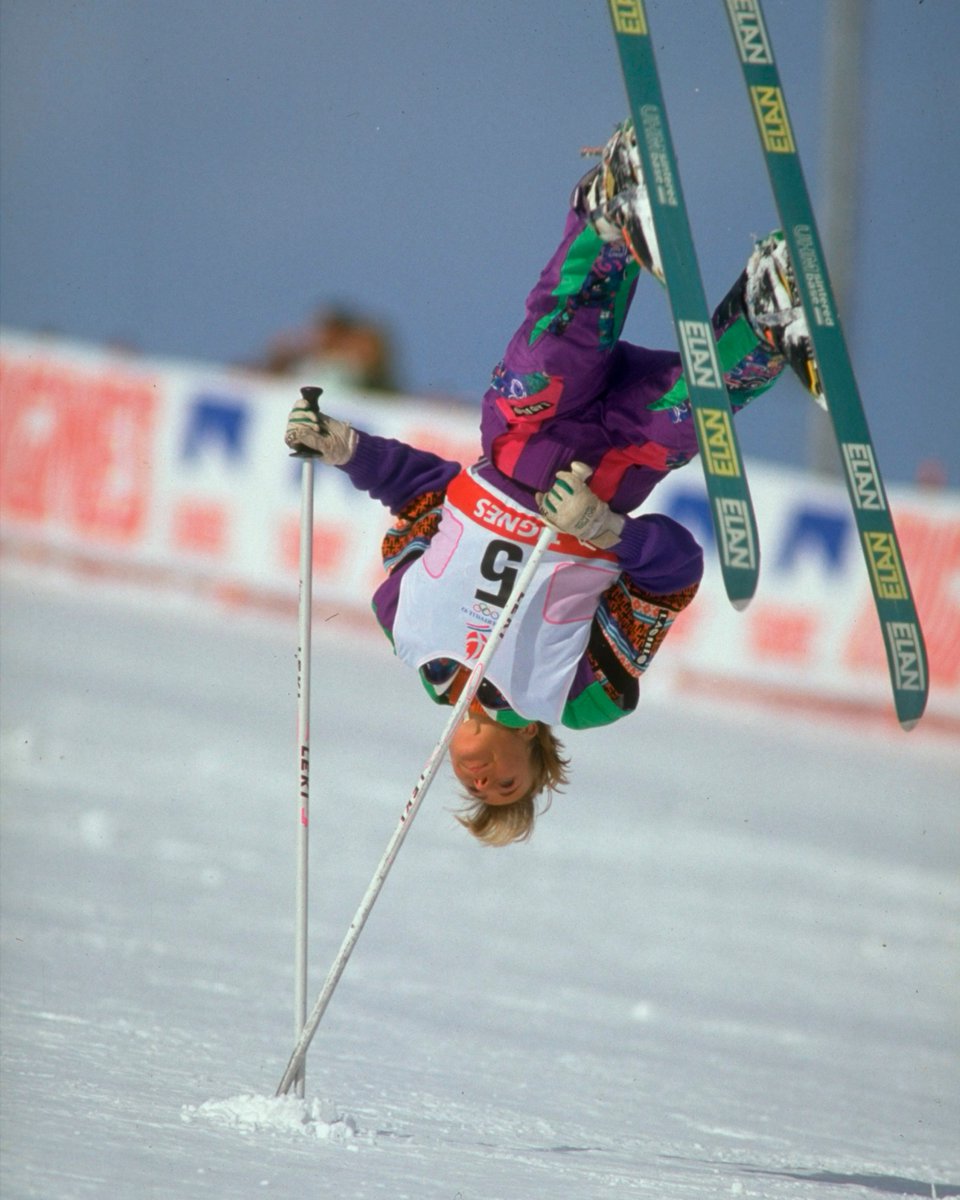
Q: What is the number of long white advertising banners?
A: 1